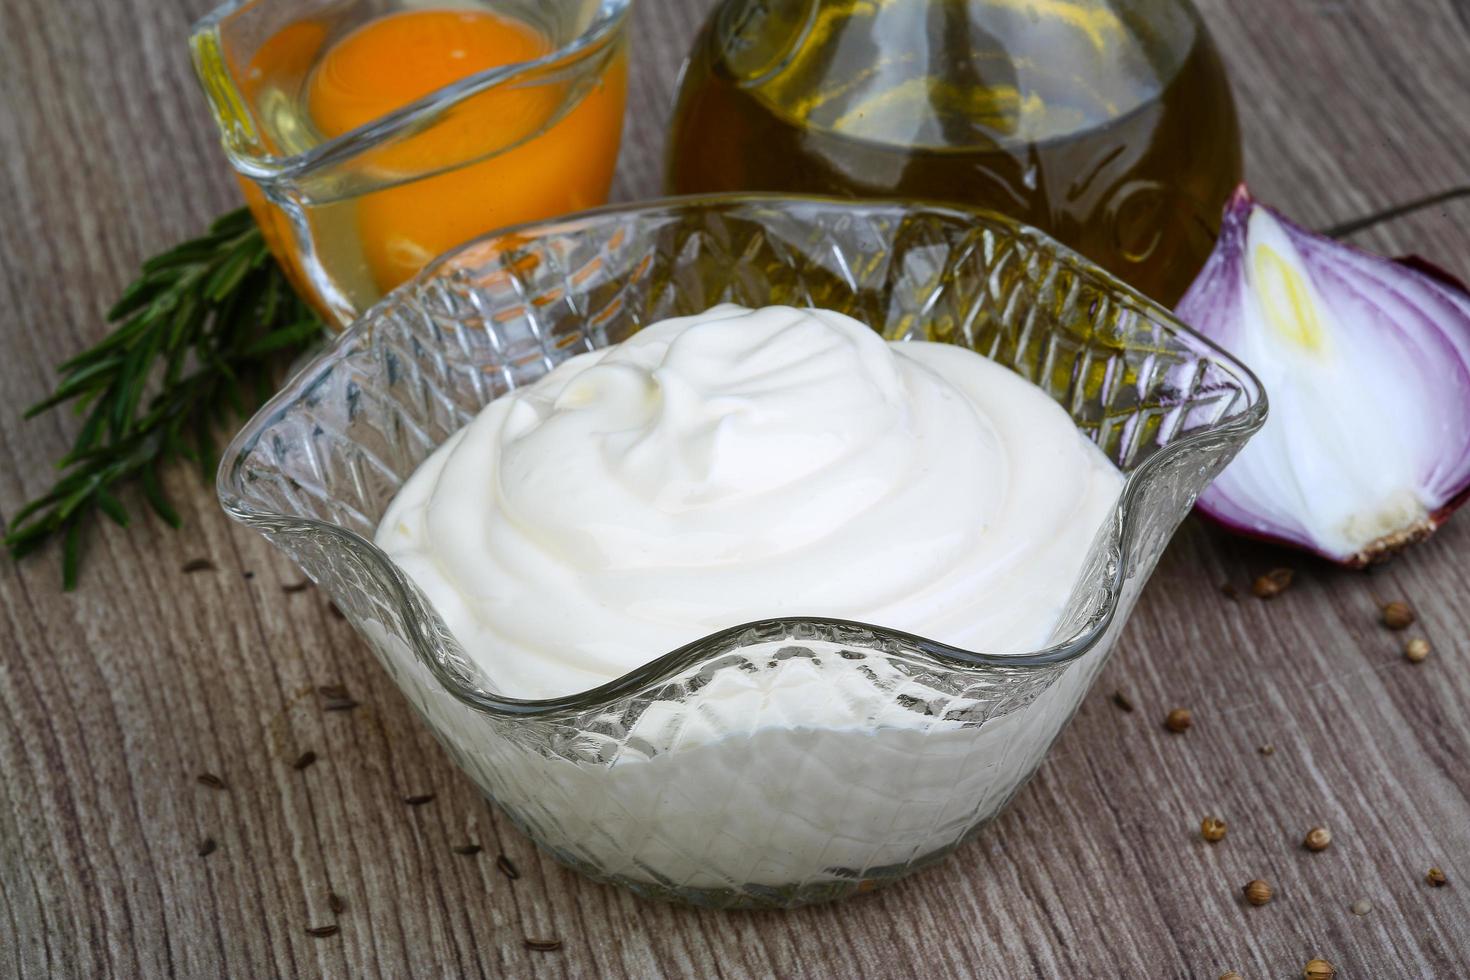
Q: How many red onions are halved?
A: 1